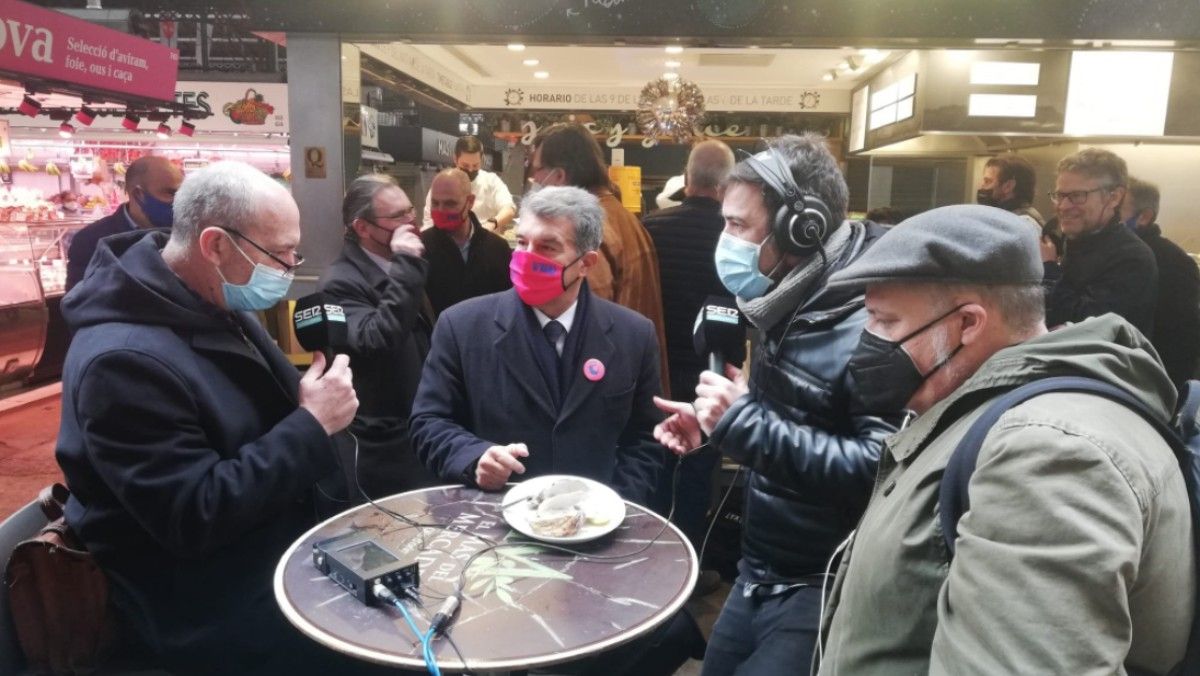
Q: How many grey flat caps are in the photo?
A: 1